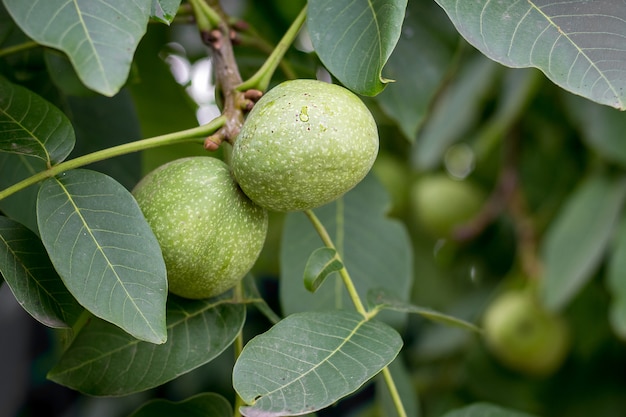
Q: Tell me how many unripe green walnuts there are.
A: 4